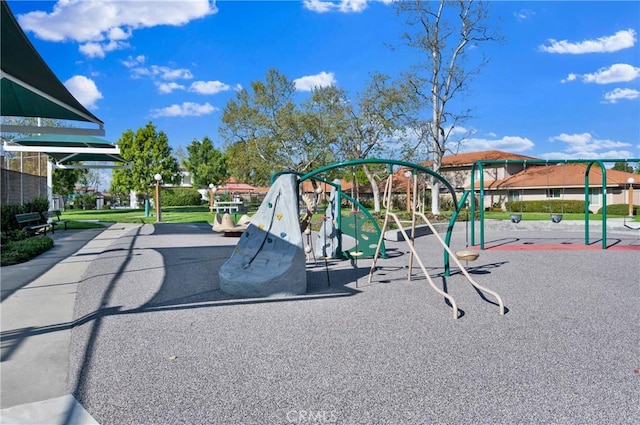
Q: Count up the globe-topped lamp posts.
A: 4